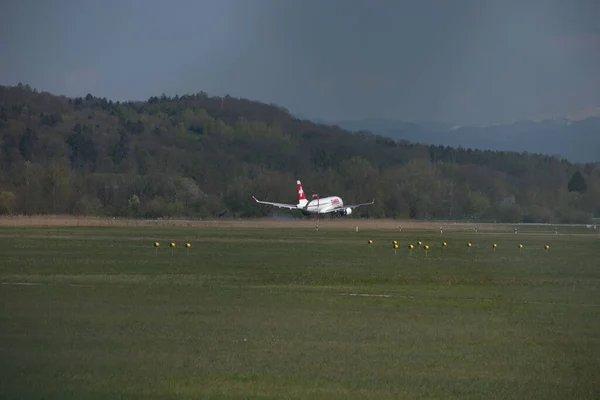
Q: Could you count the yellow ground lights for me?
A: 14